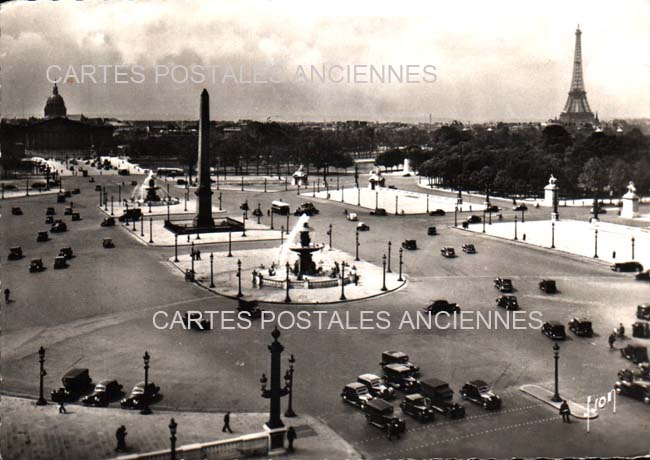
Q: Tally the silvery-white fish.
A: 0